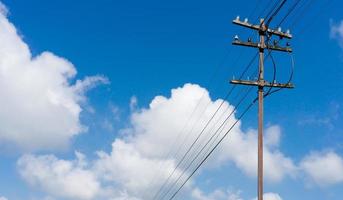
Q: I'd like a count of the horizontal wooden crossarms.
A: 3